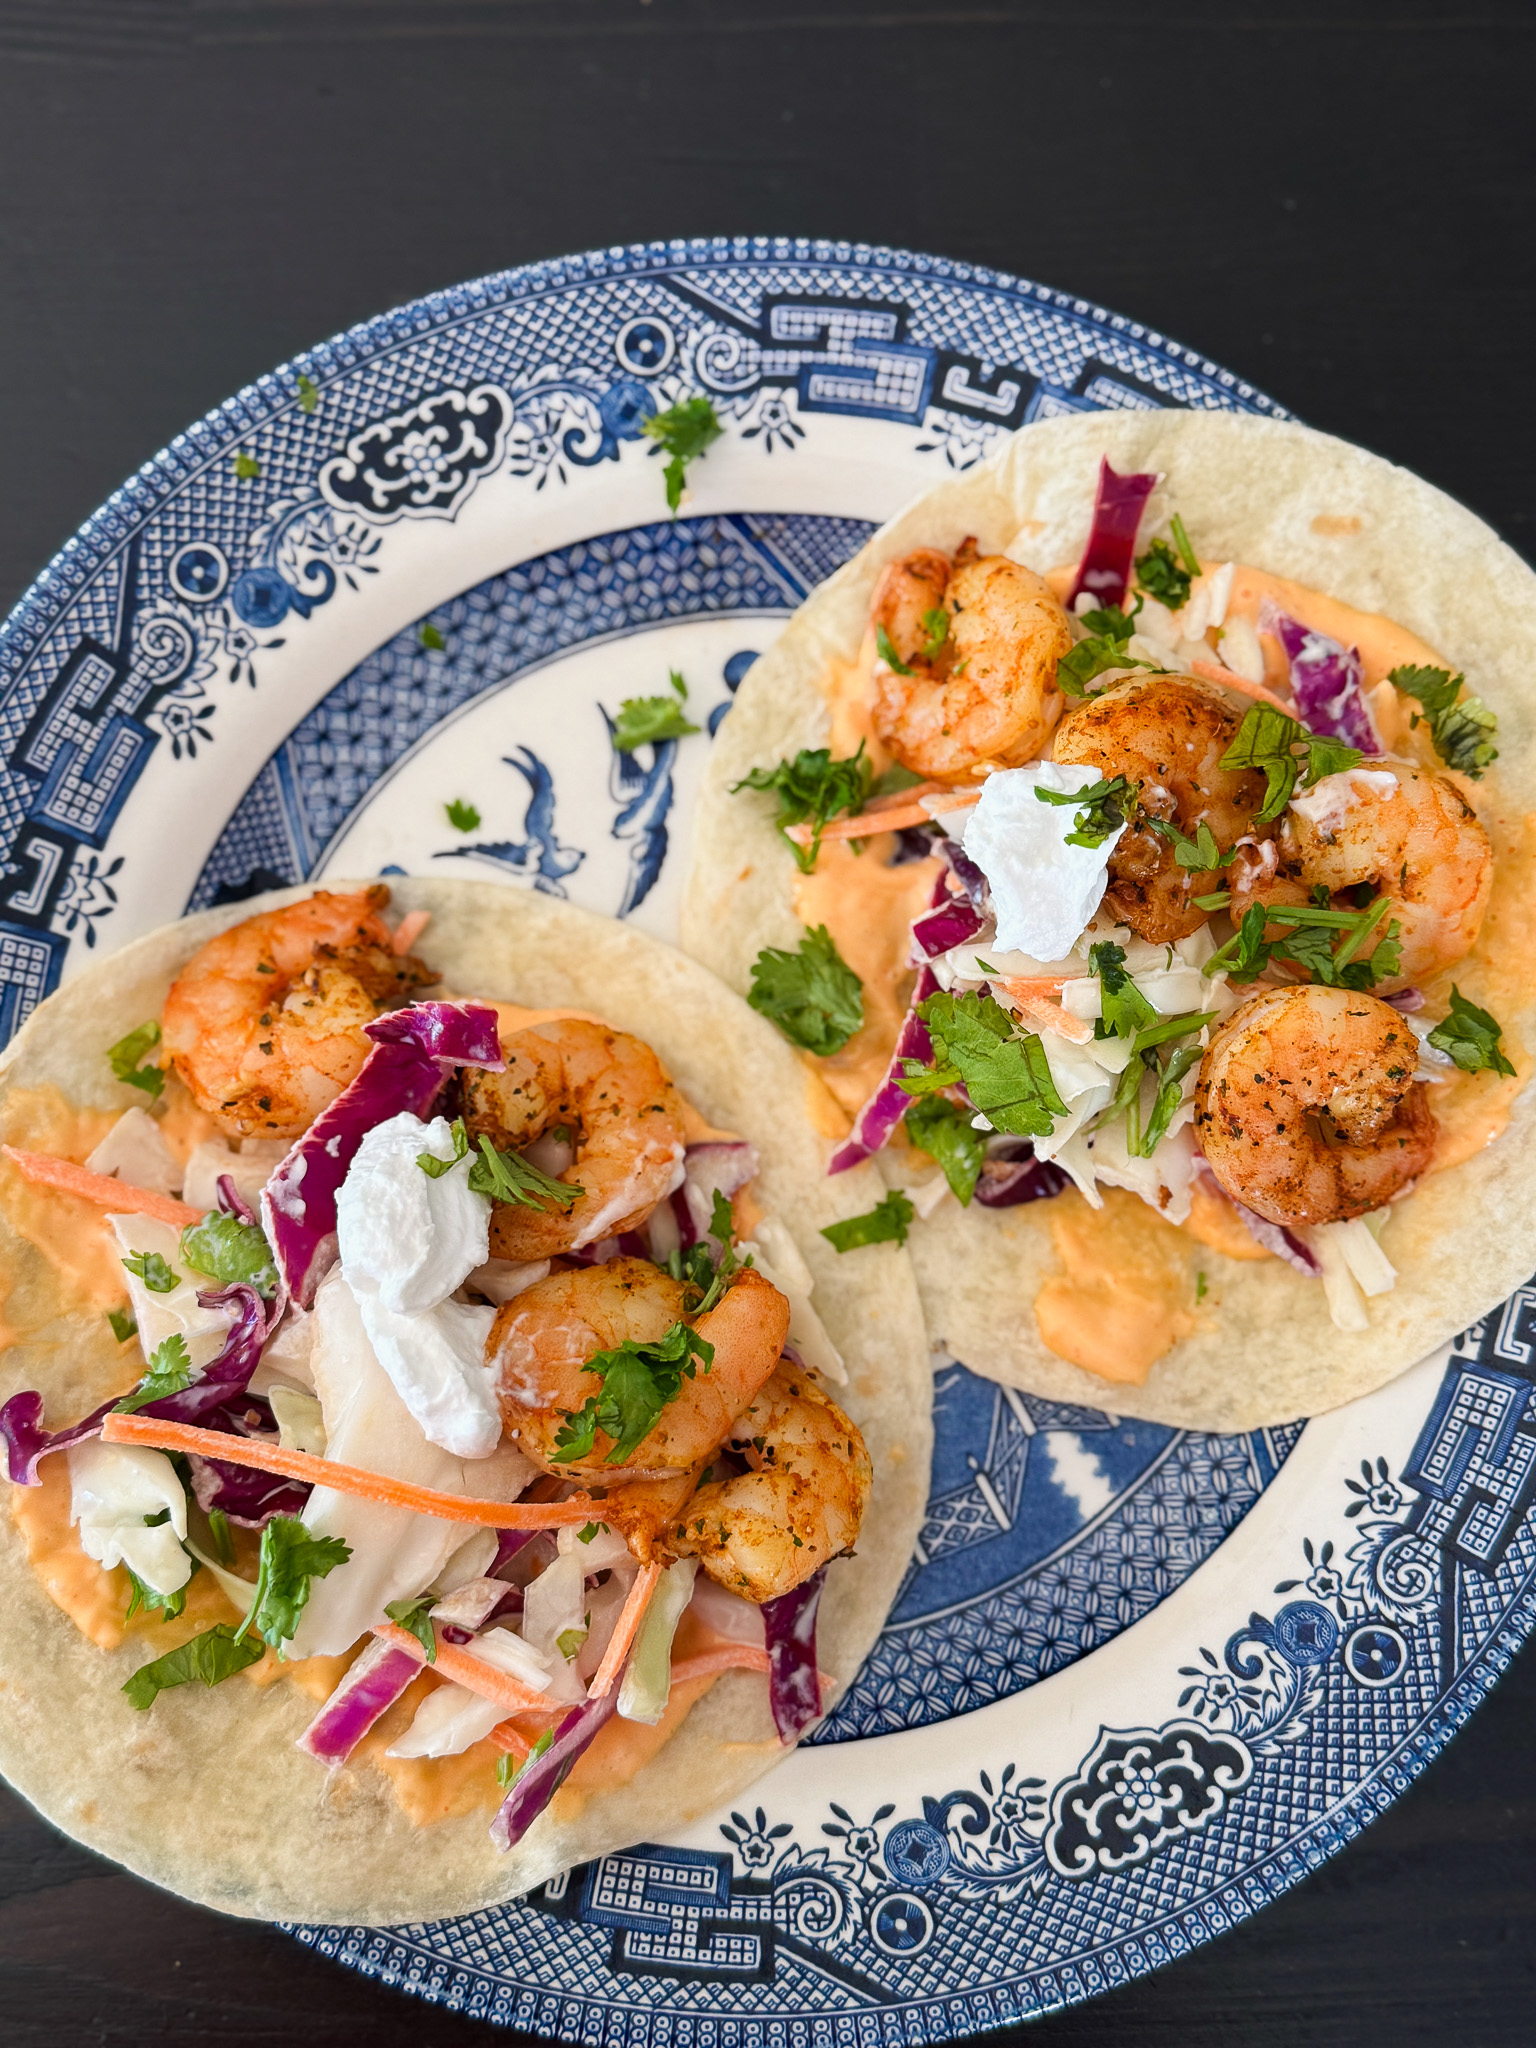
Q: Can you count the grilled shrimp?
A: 8